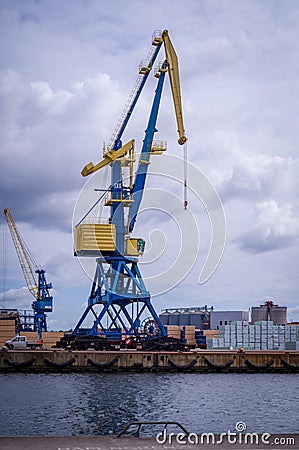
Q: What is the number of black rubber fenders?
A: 7